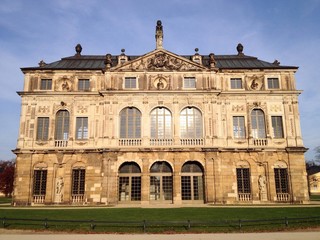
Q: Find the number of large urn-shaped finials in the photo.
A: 2